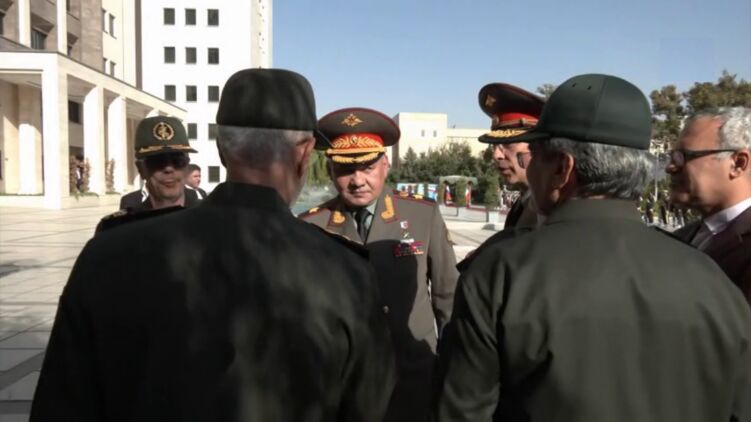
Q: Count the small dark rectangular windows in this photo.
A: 12